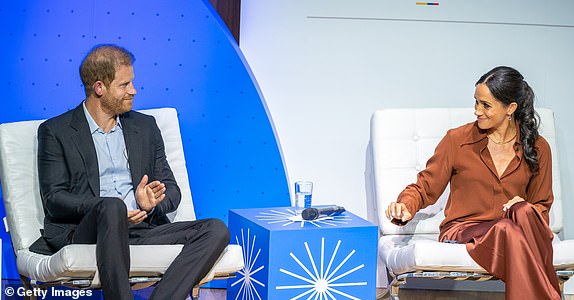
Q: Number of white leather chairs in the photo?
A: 2